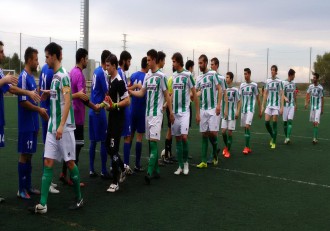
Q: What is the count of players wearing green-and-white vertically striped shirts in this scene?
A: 10